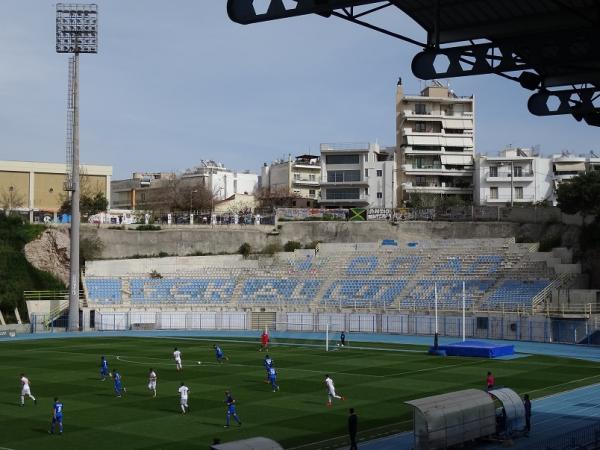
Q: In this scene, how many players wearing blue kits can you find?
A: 7